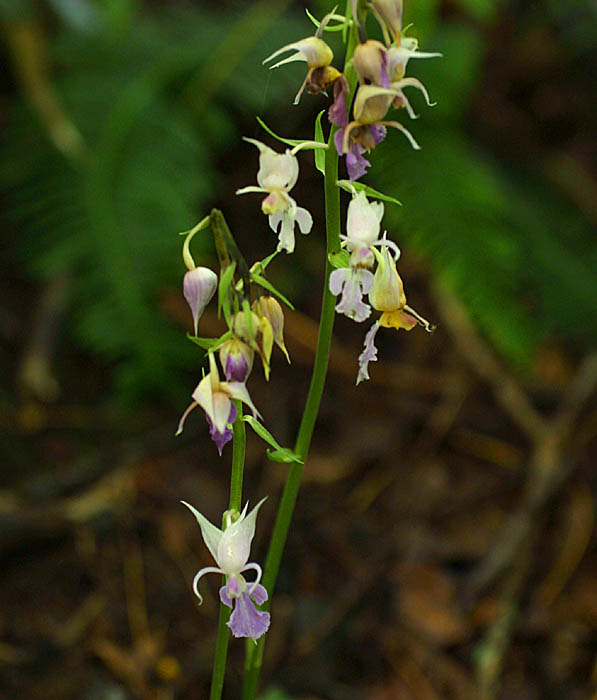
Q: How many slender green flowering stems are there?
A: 2